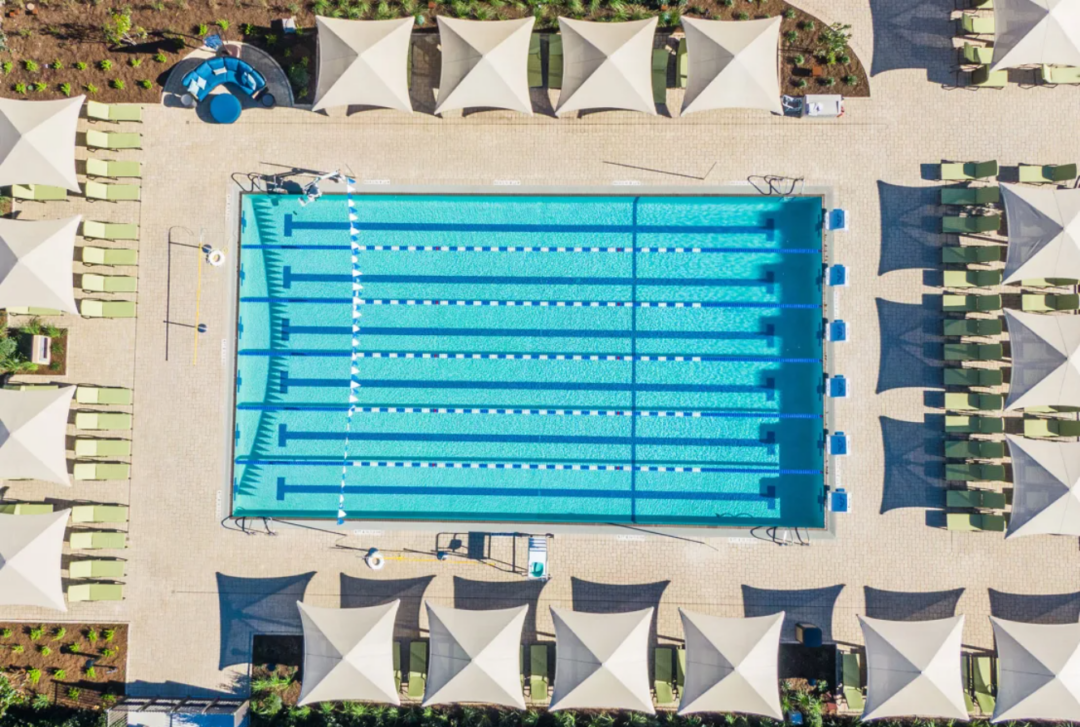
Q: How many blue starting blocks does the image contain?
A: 6